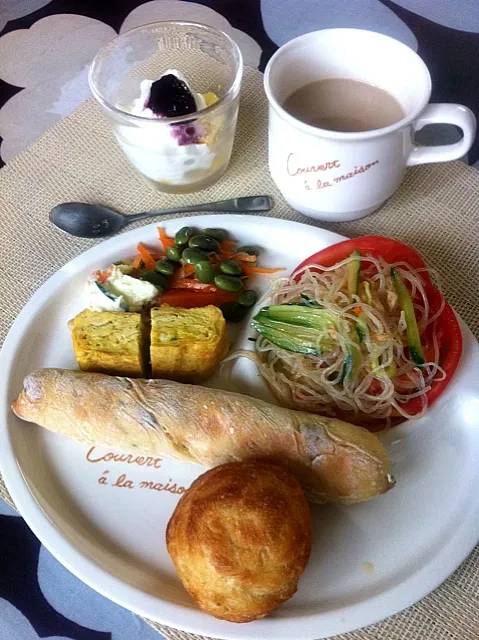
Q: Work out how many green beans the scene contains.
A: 13